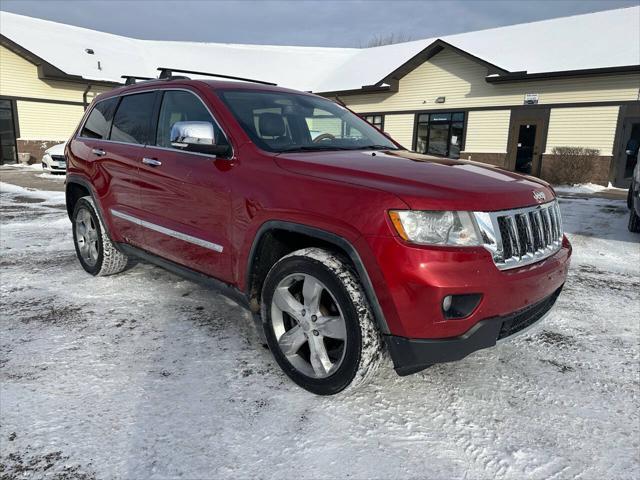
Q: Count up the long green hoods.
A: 0